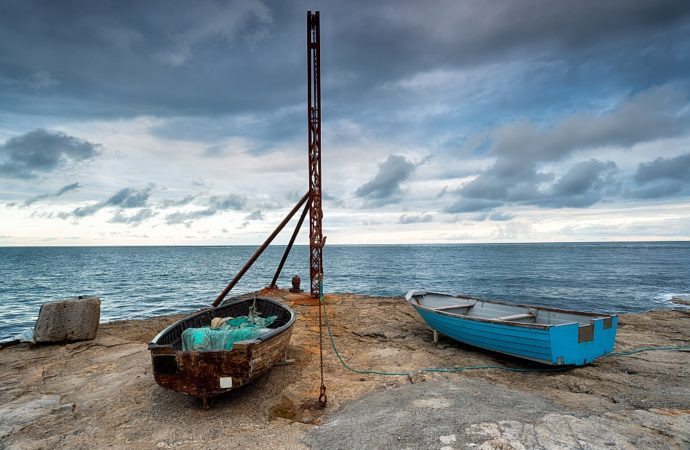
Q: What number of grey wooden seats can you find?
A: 2